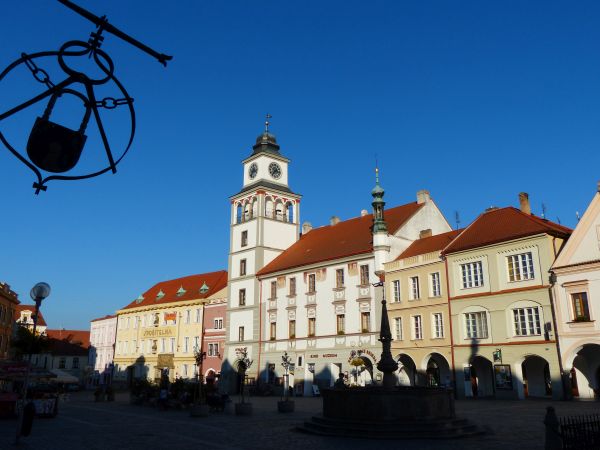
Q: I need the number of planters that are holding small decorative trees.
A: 3